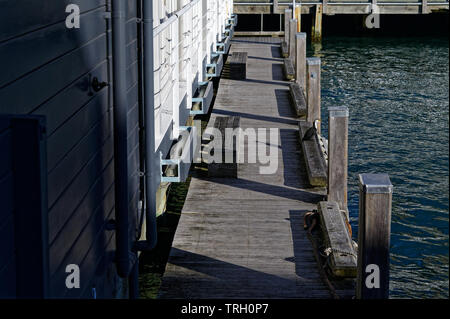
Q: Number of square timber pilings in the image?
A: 6